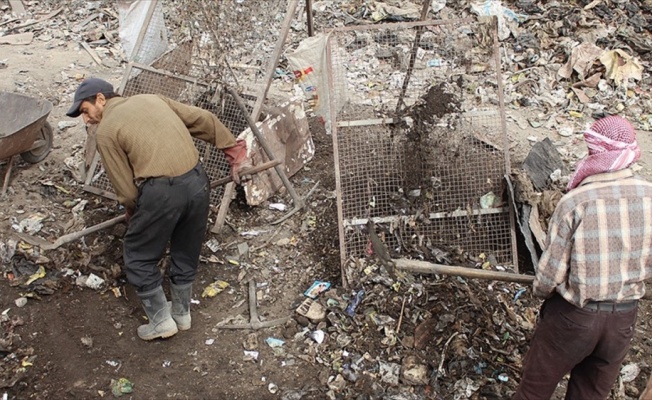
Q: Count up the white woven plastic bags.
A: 2